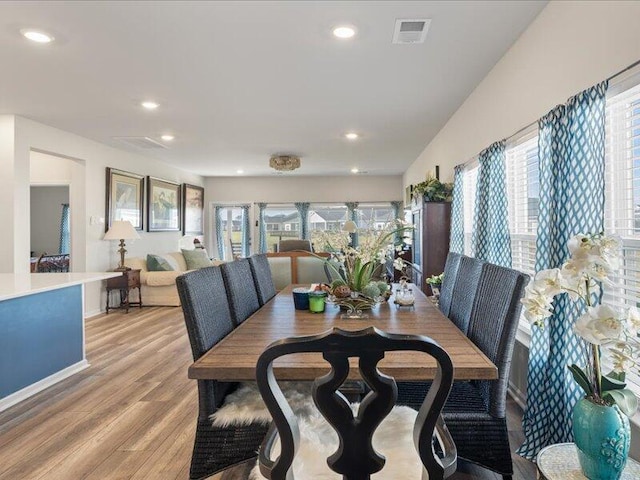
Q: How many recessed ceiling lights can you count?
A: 7